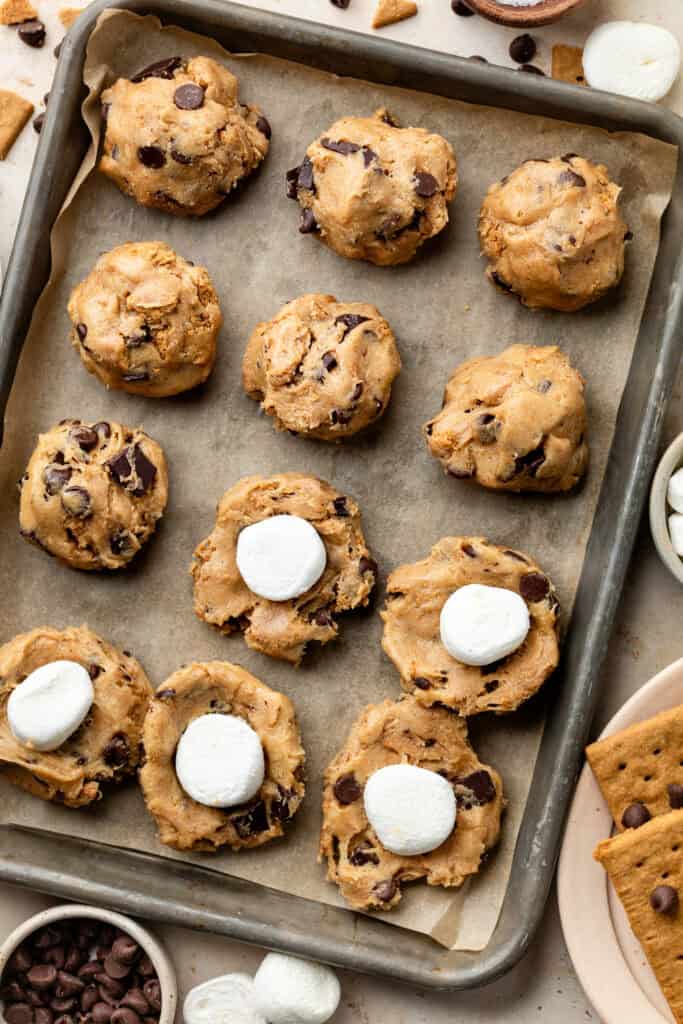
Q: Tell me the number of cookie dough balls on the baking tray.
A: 12